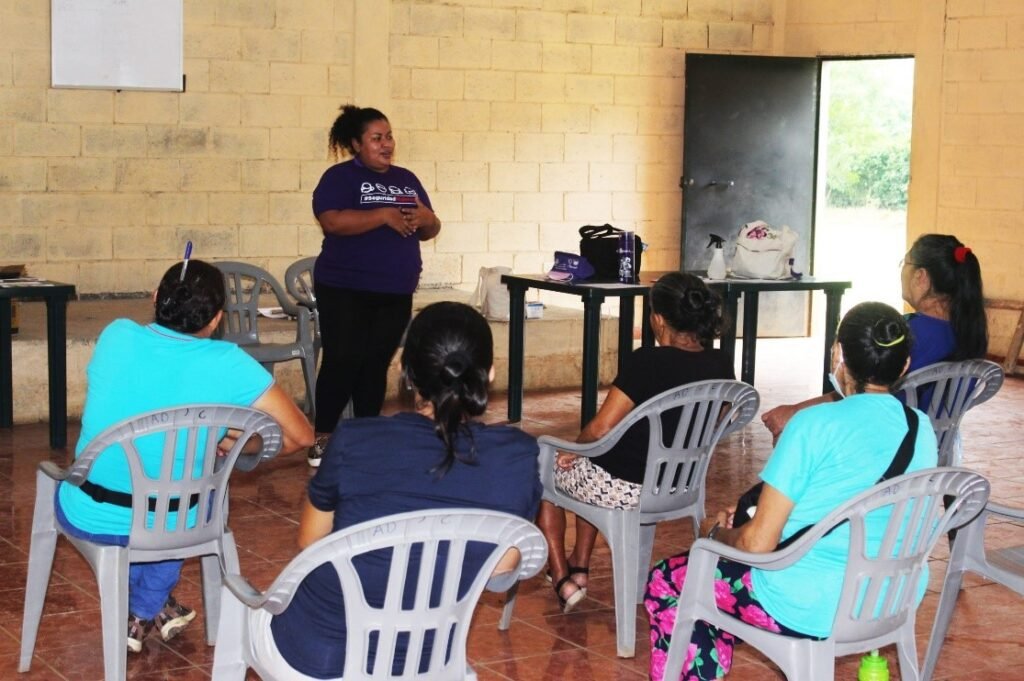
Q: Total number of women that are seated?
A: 5